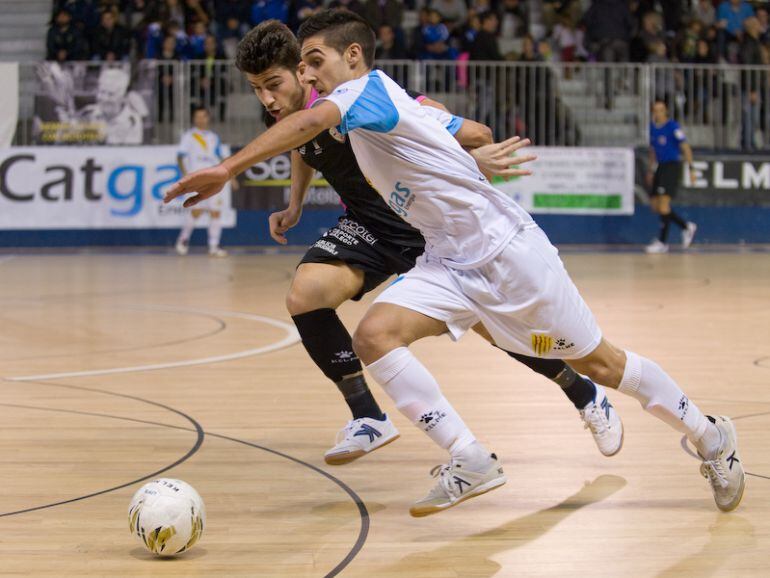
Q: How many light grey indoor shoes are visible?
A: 2